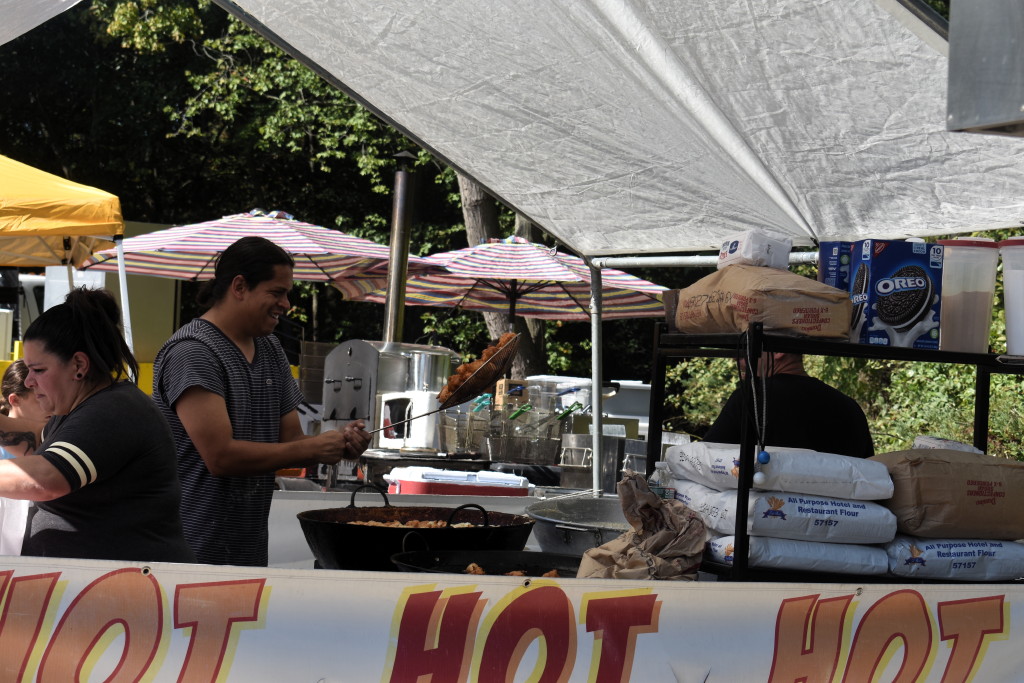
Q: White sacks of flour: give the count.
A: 4